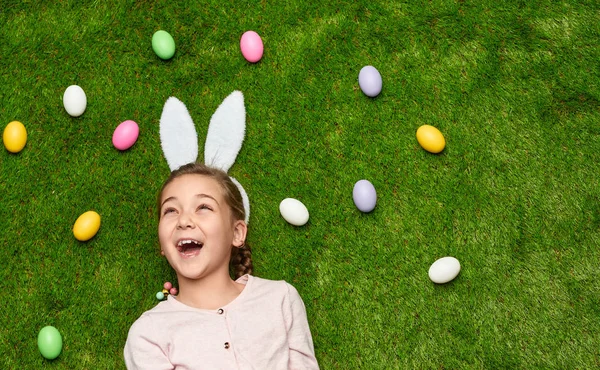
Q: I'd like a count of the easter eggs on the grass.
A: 12